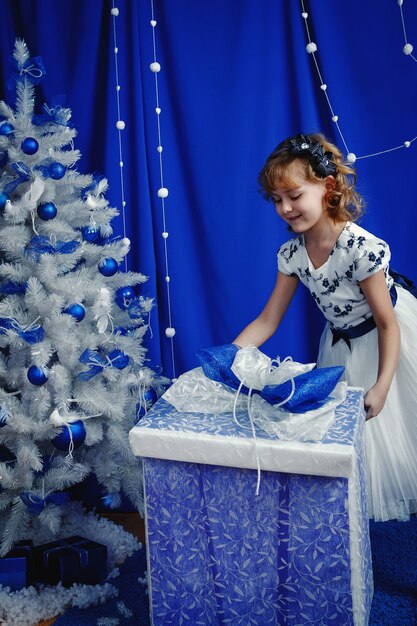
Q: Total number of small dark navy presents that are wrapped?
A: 2